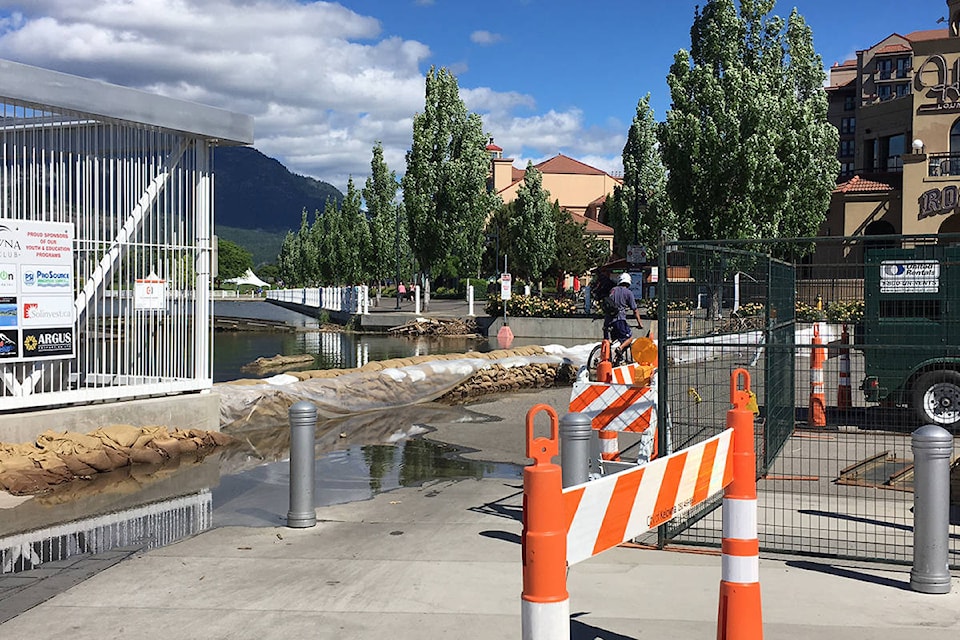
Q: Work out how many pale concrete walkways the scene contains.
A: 1